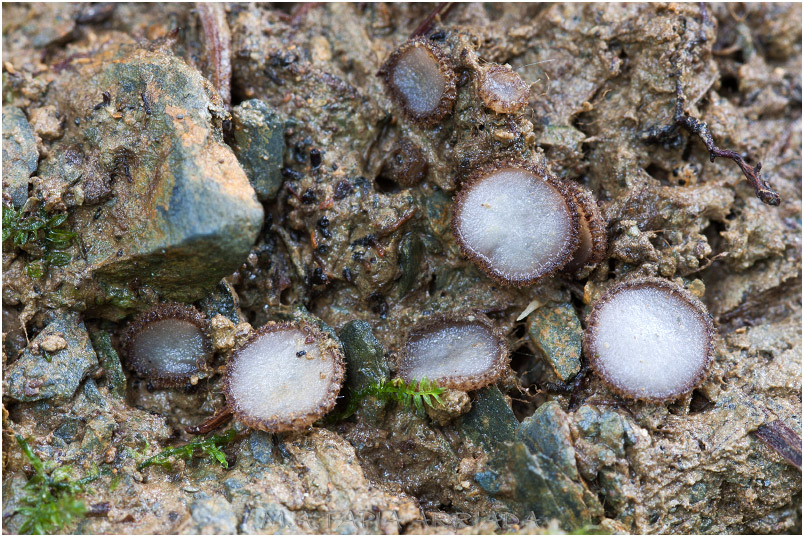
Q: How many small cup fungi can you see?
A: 8